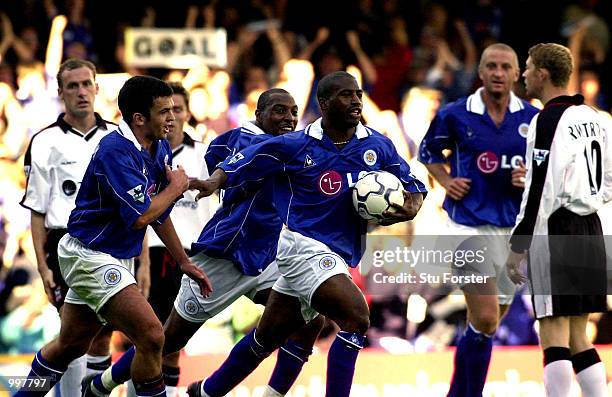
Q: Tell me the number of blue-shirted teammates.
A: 4